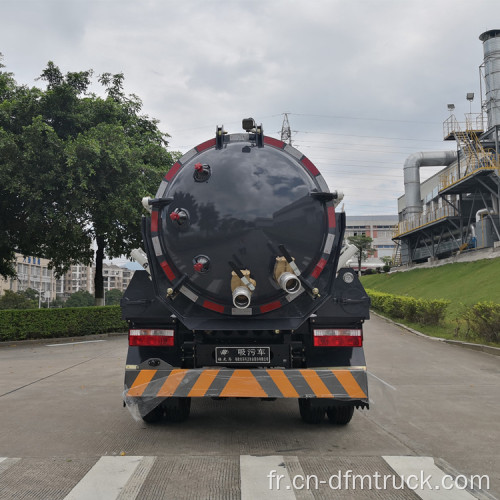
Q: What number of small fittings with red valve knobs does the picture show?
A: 3